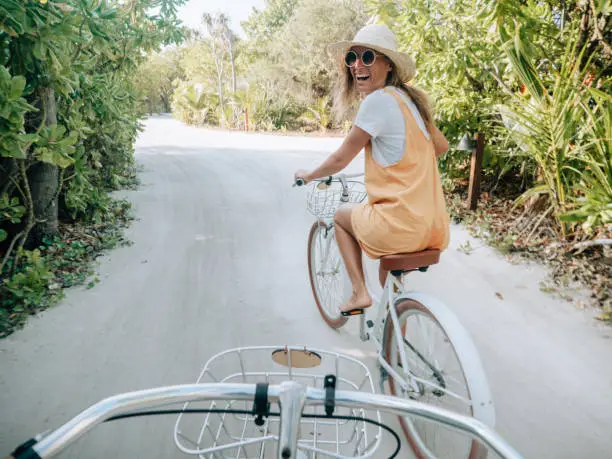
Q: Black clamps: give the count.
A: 2